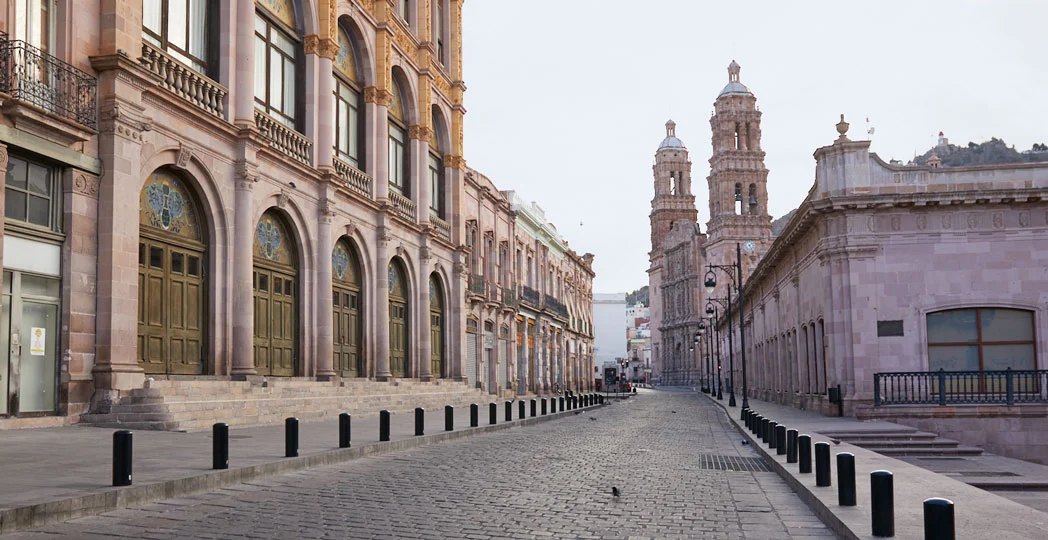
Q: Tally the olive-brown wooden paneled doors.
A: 5